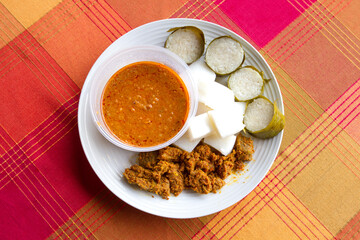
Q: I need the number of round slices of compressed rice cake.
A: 4